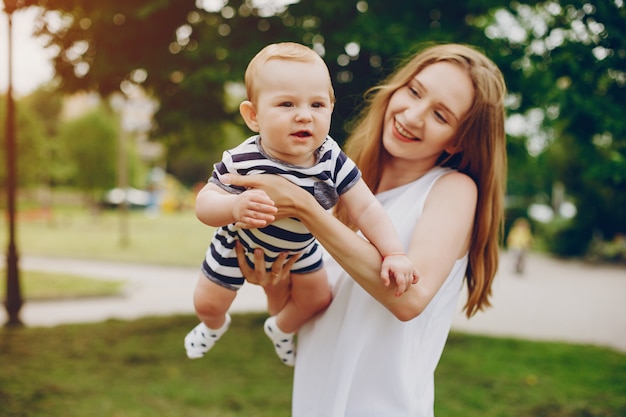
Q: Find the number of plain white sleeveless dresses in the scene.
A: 1